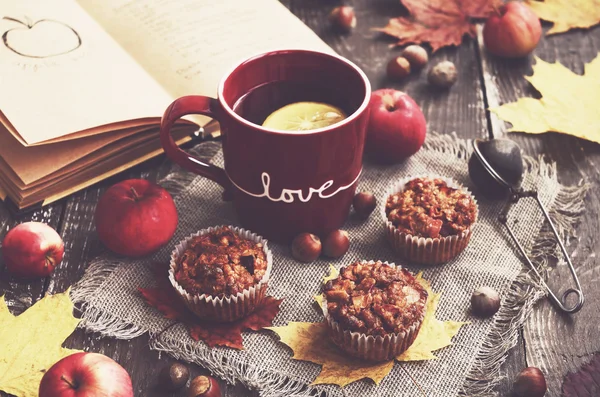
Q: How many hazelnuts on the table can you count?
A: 11